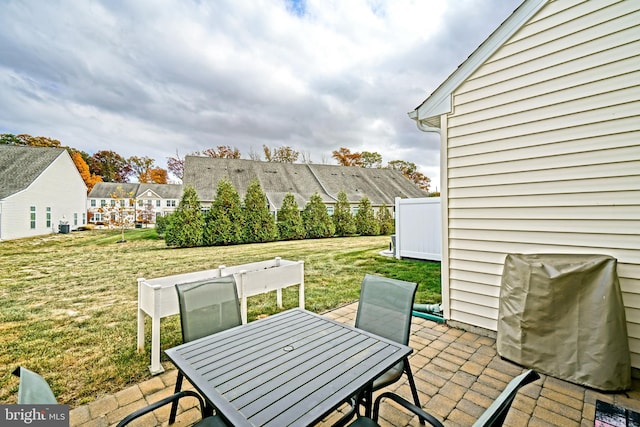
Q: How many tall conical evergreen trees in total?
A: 8